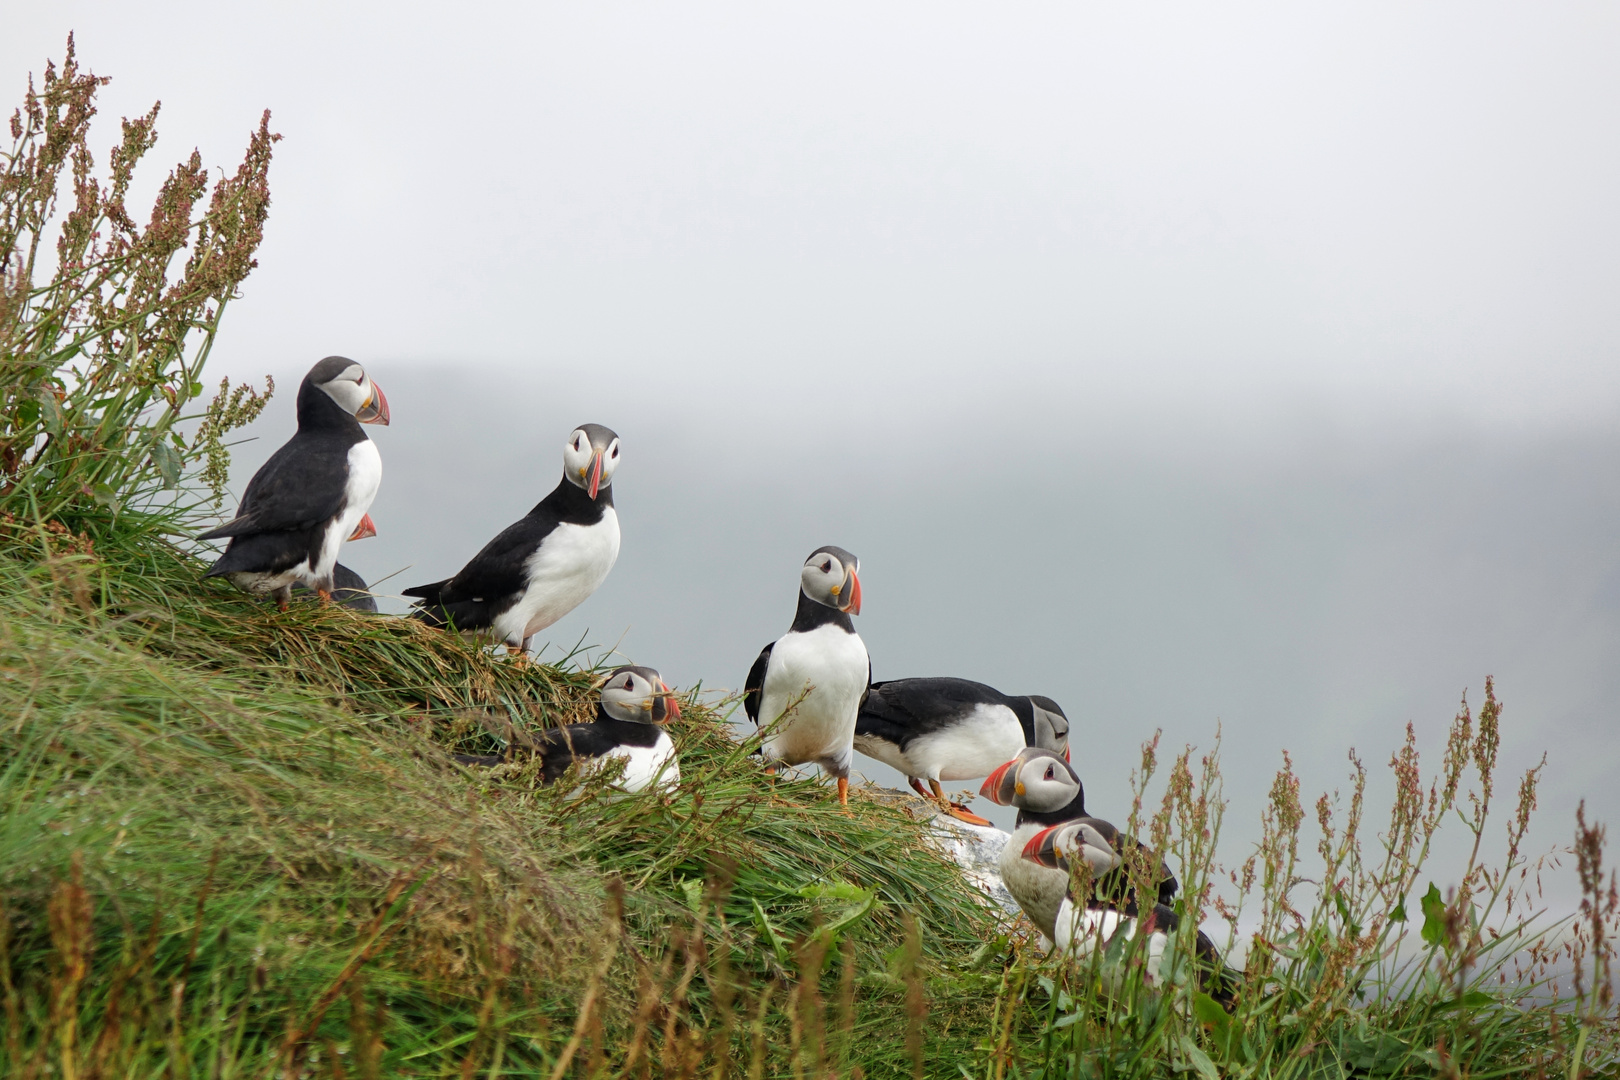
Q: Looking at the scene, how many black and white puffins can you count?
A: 8